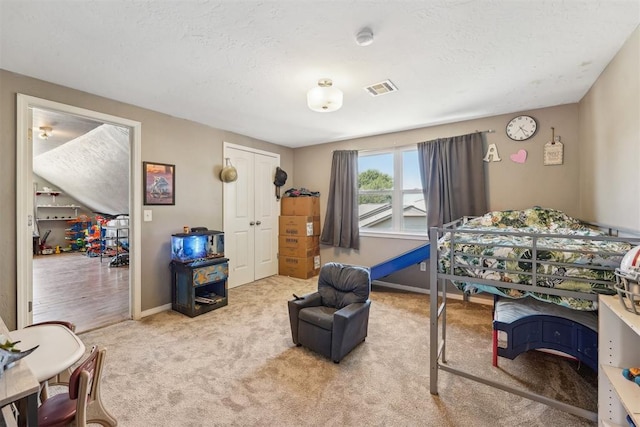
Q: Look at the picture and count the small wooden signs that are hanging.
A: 1